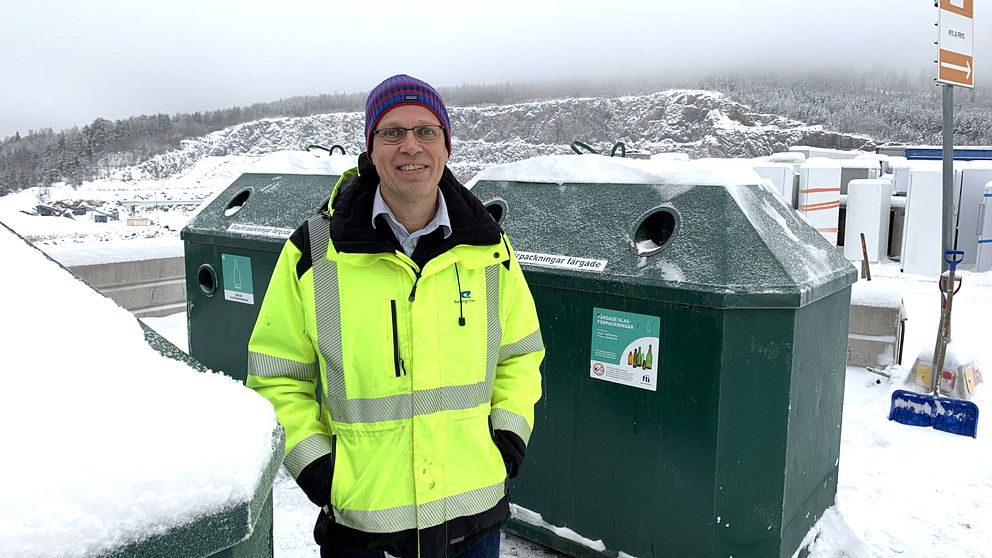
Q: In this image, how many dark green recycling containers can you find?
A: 3